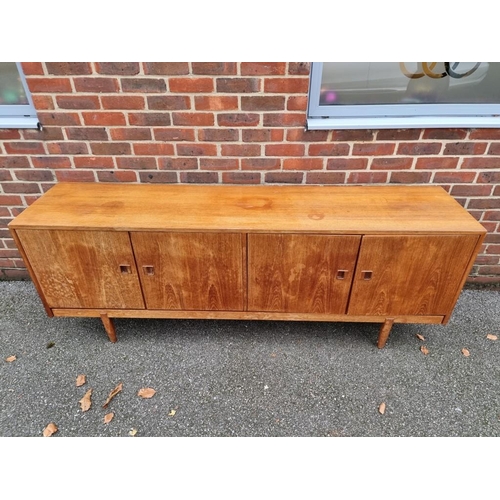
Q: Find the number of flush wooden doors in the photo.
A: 4